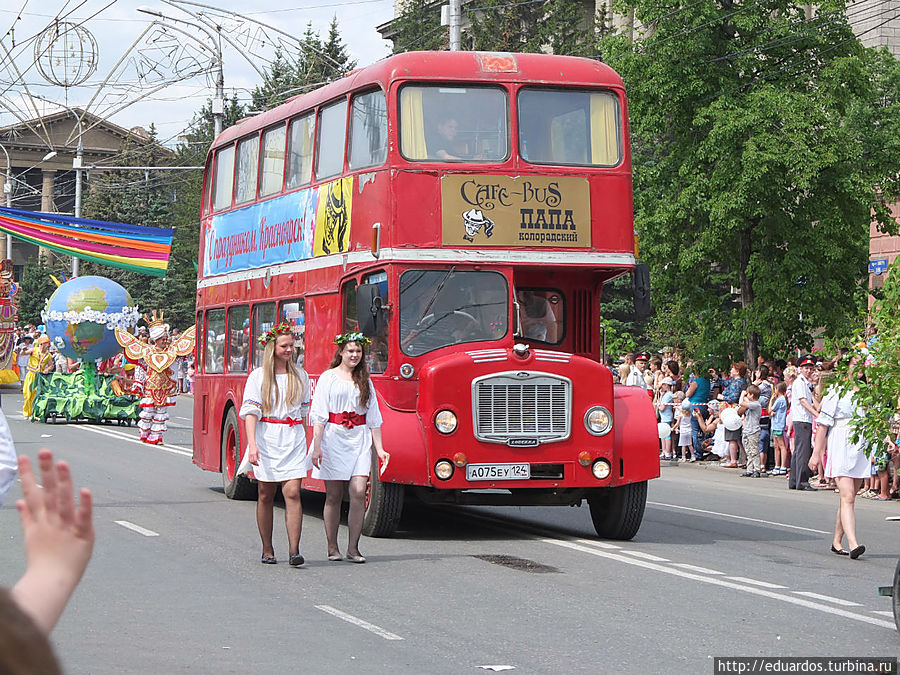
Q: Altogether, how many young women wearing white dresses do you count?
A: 3